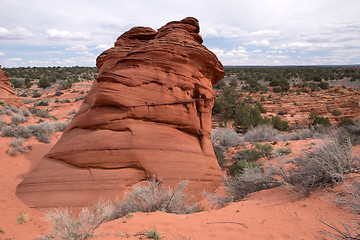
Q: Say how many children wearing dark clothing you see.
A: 0